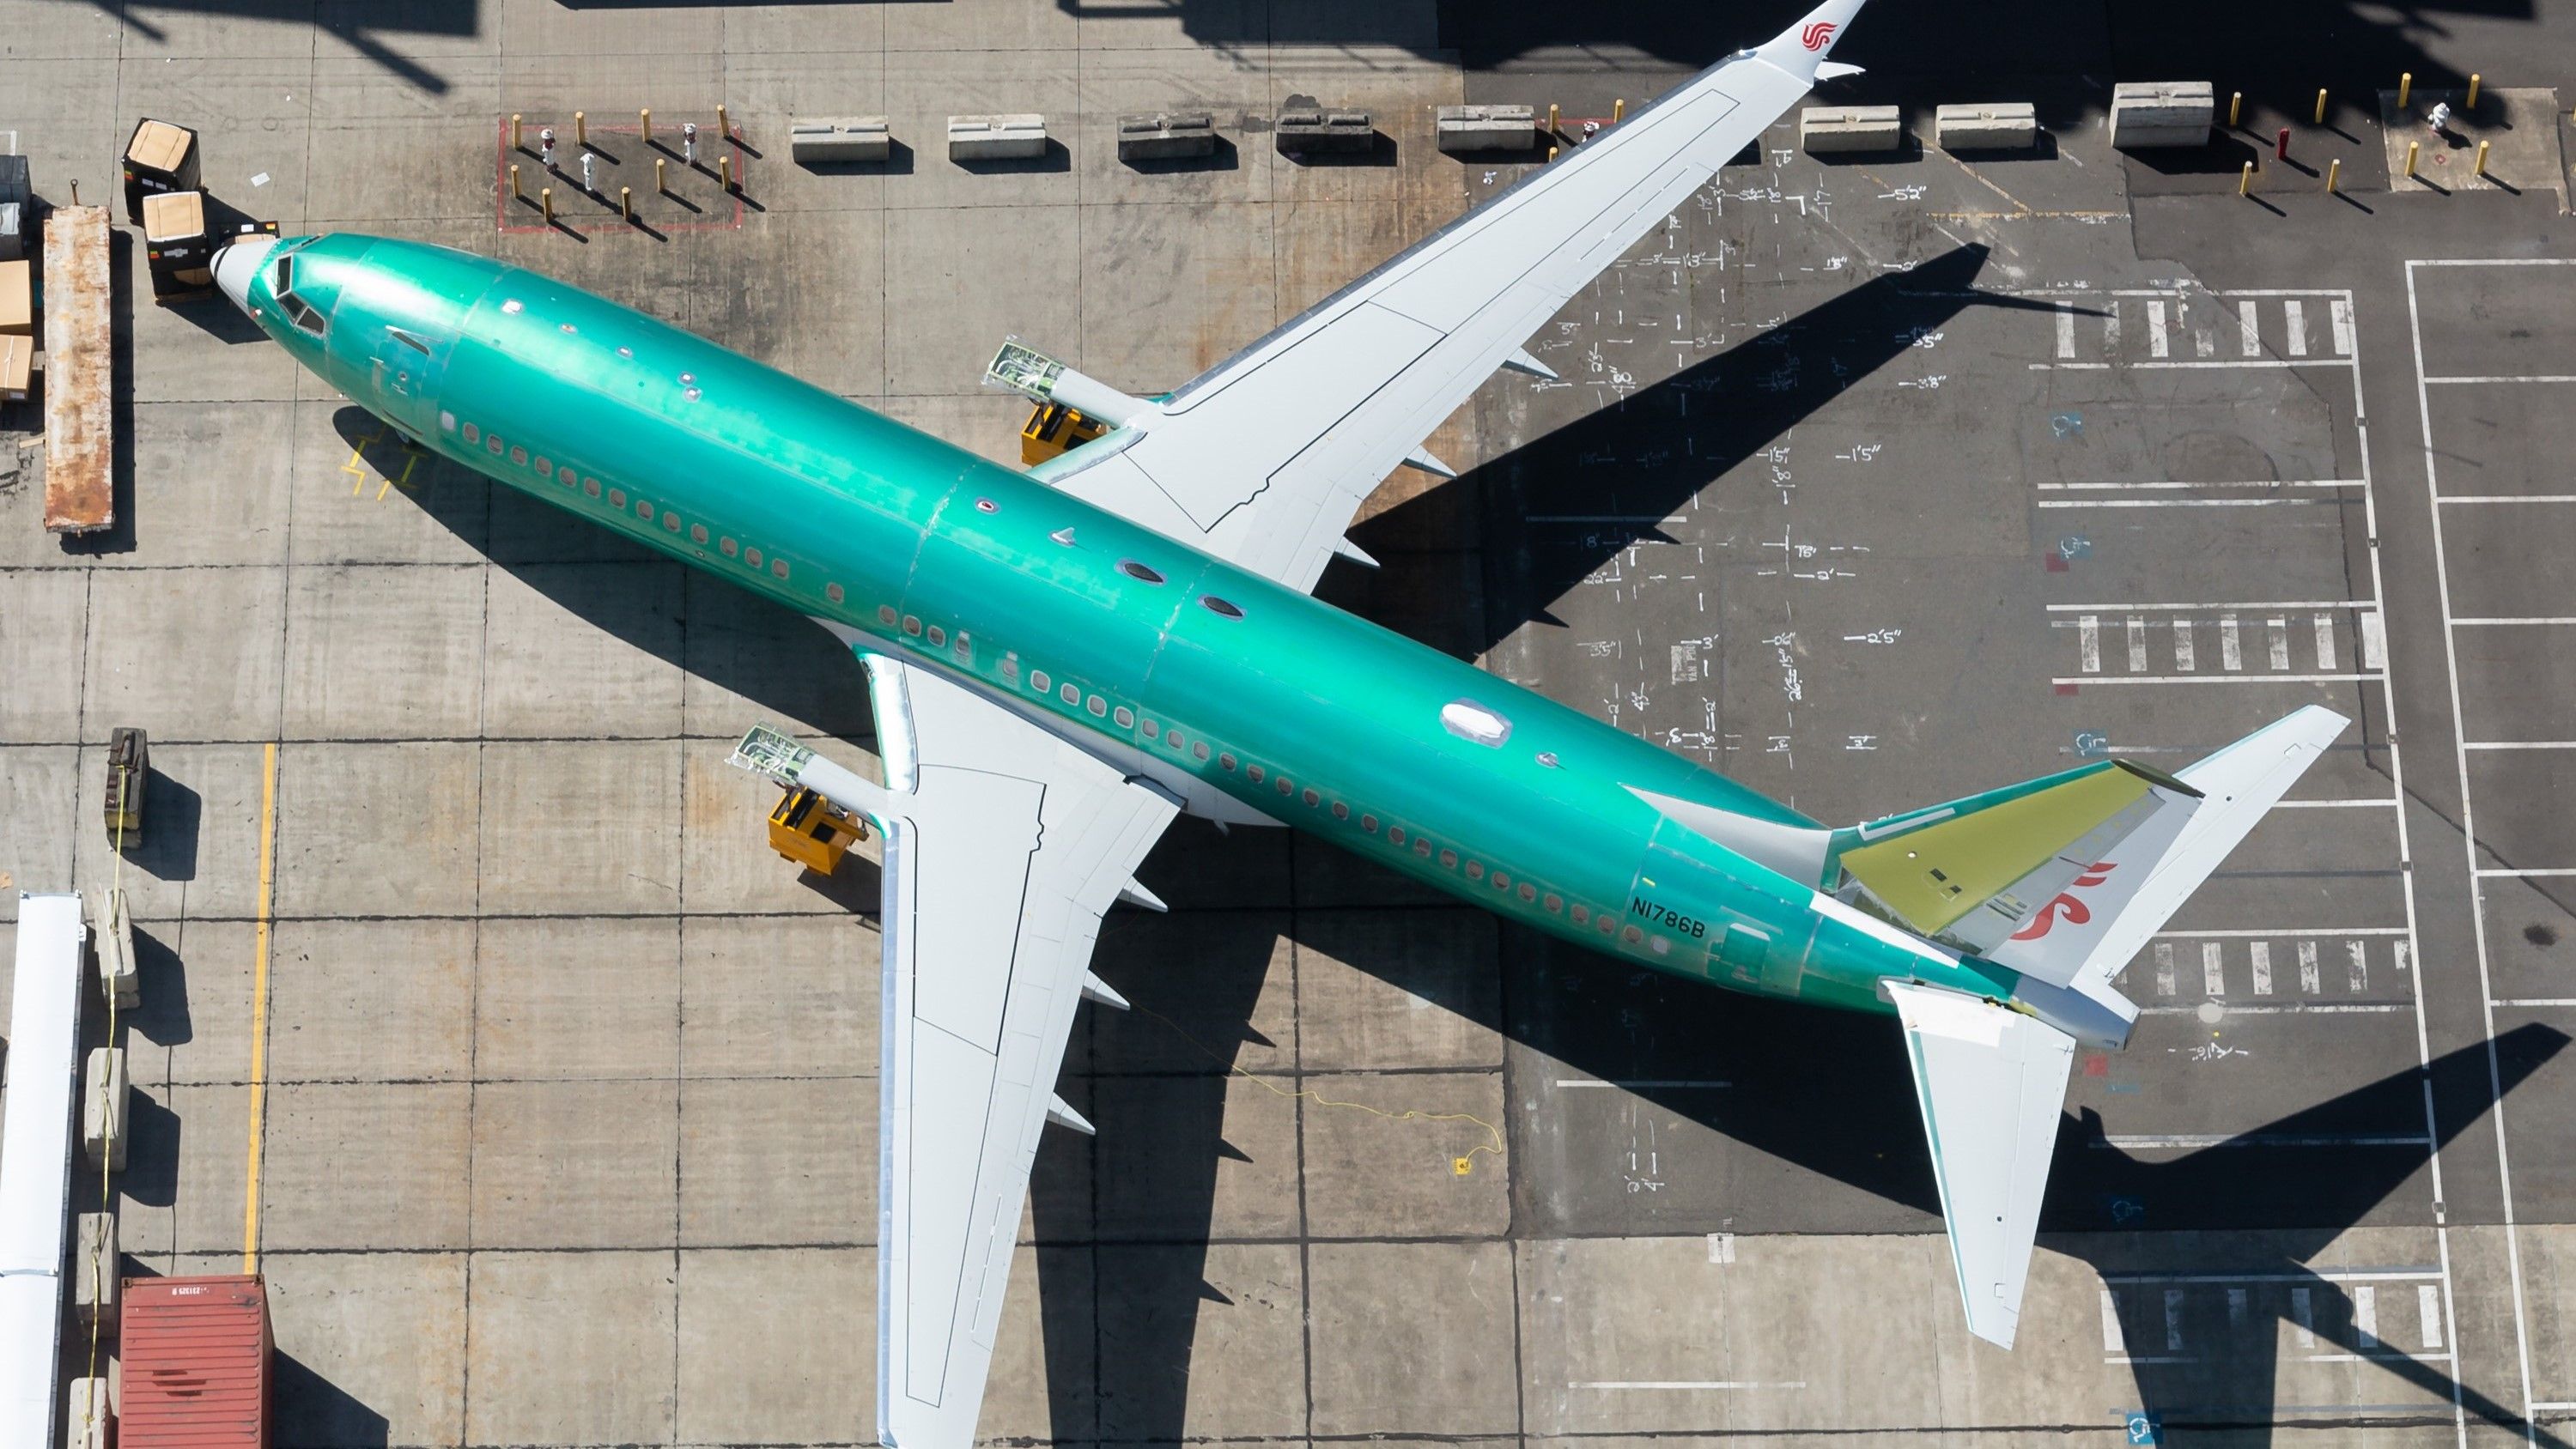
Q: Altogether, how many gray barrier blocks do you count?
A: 13